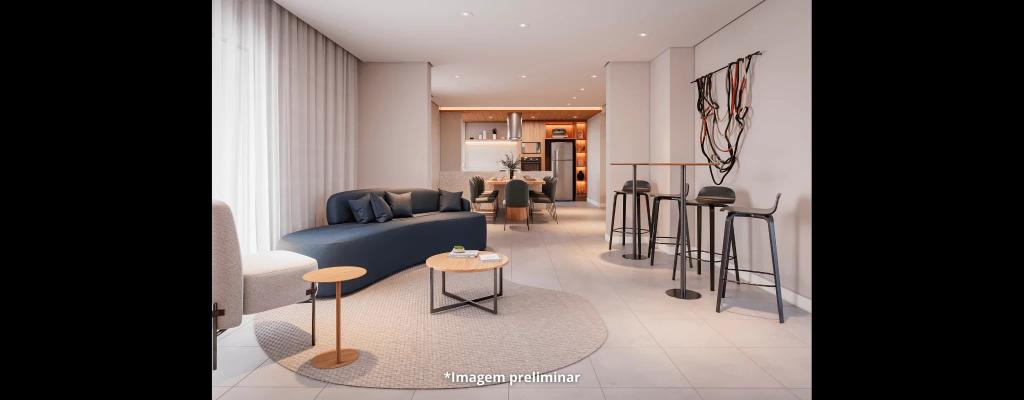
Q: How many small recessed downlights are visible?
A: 12